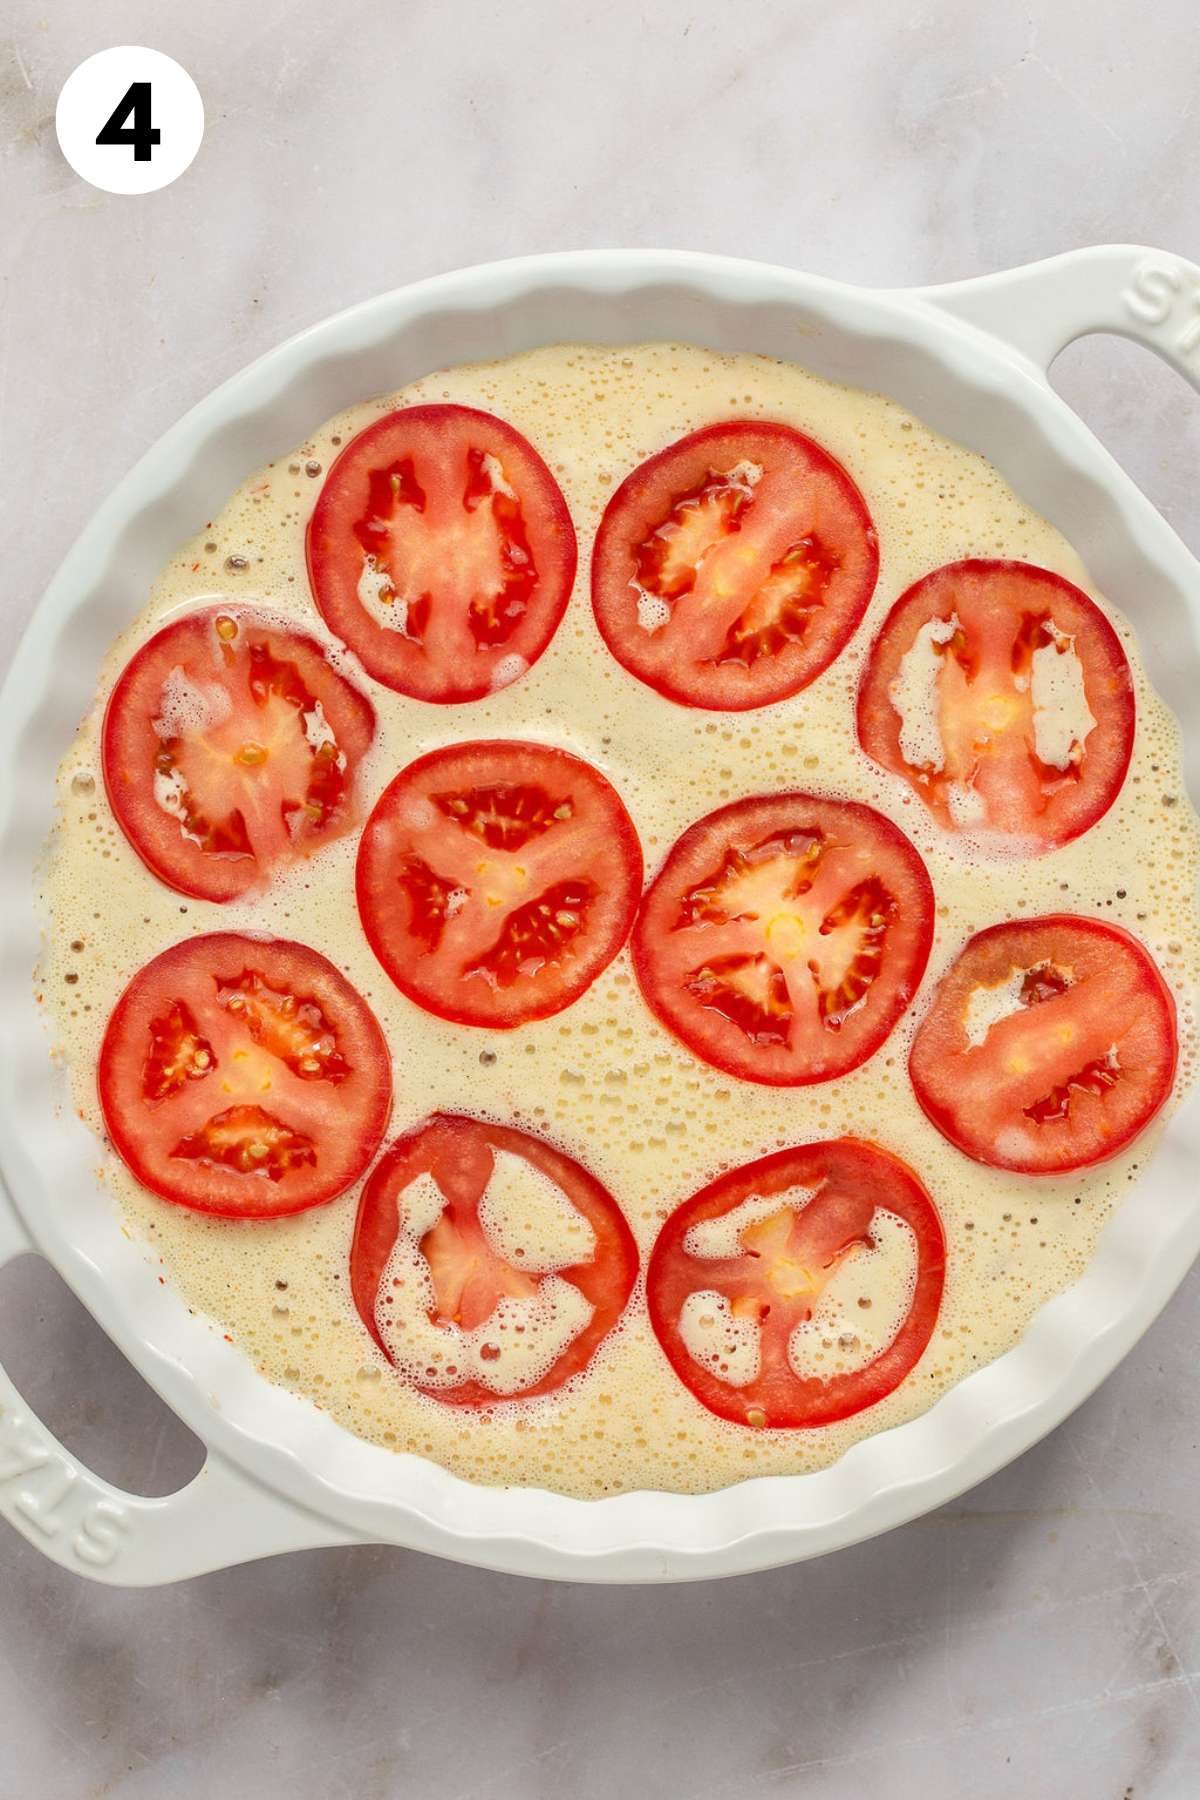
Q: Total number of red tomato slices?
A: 10